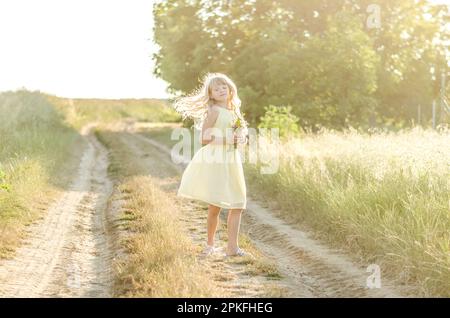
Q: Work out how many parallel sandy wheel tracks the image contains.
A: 2